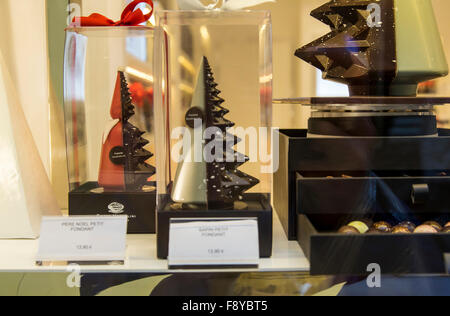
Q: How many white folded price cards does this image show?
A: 2